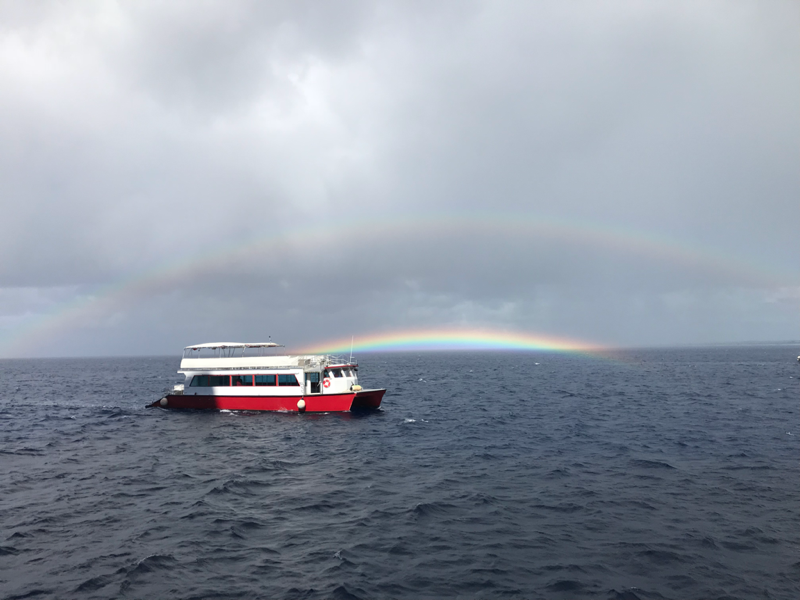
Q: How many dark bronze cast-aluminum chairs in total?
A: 0